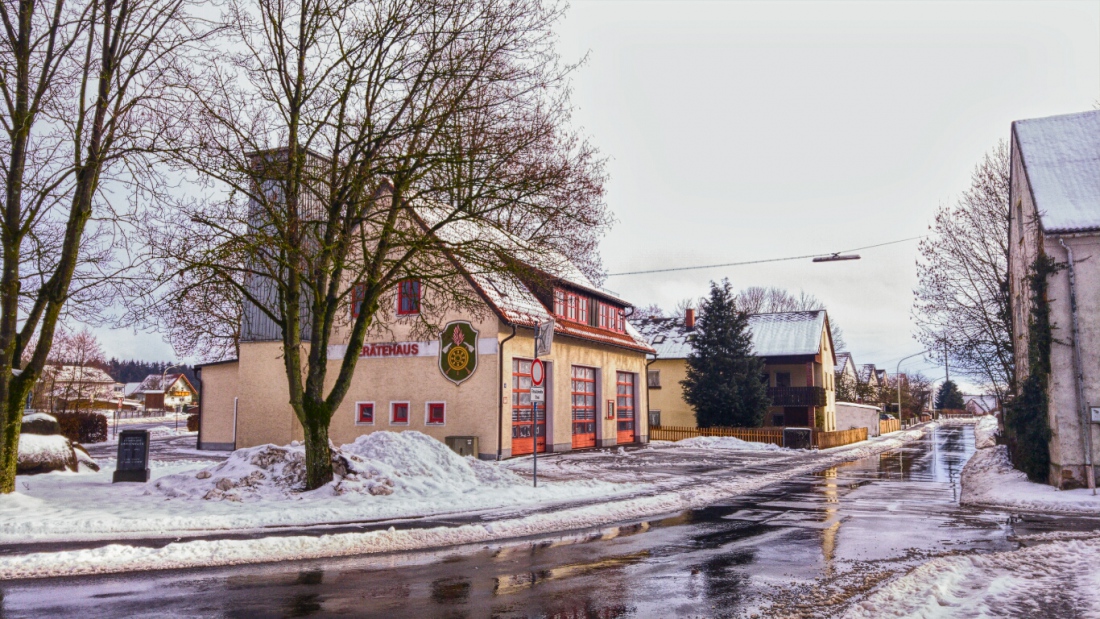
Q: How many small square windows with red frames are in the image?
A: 3